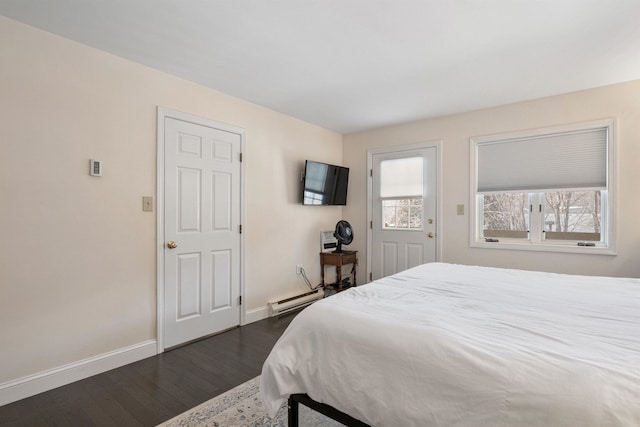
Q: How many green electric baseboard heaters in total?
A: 0